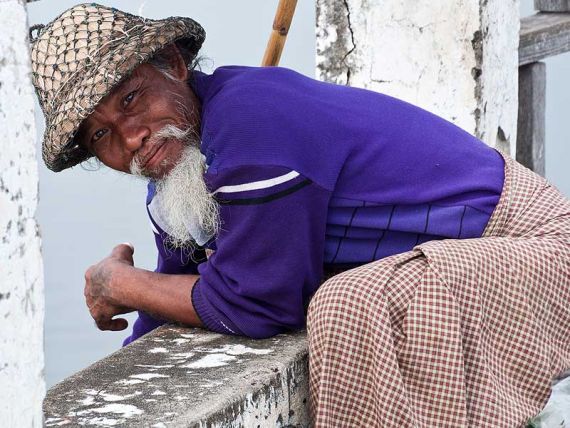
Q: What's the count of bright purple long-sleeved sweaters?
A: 1